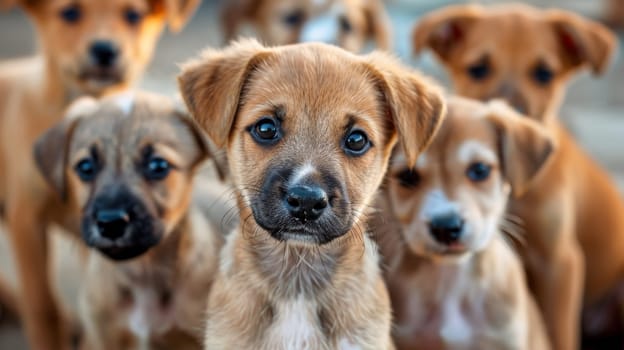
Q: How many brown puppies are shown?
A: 6